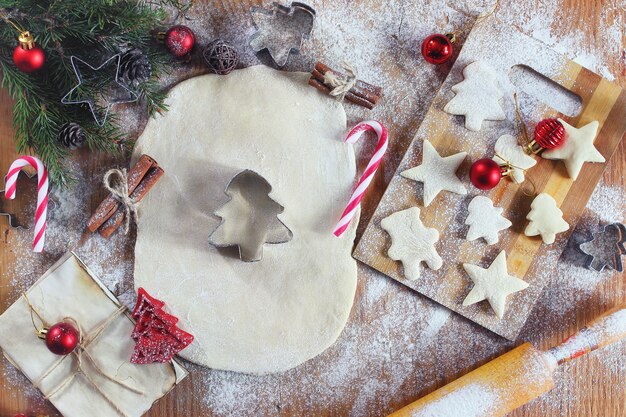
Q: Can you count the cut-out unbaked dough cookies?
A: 8